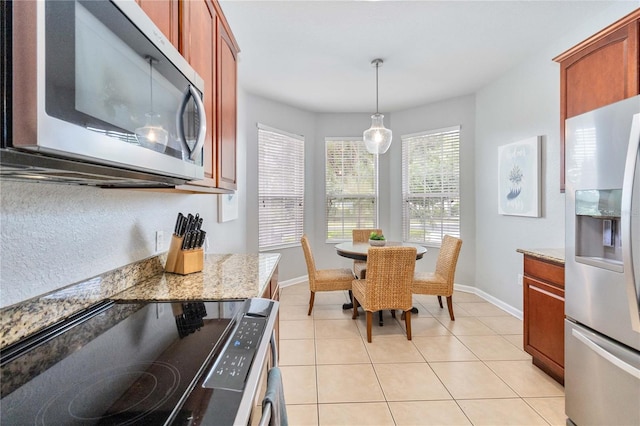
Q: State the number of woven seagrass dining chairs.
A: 4